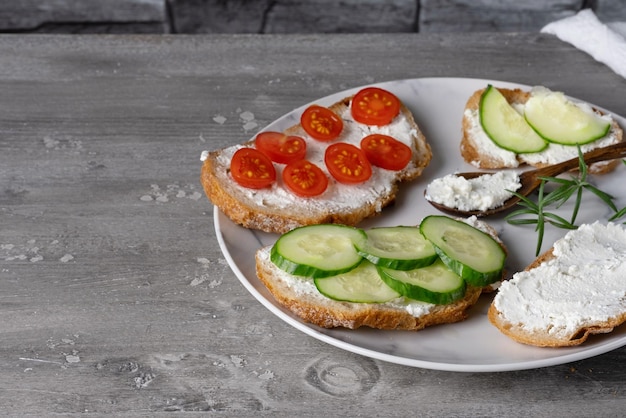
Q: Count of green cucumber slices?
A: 7